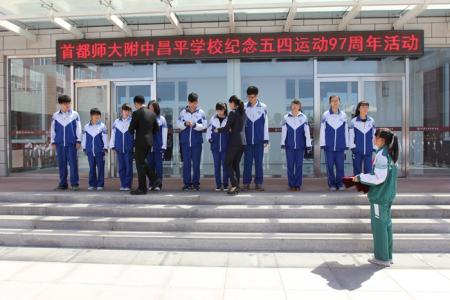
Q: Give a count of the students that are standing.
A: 11